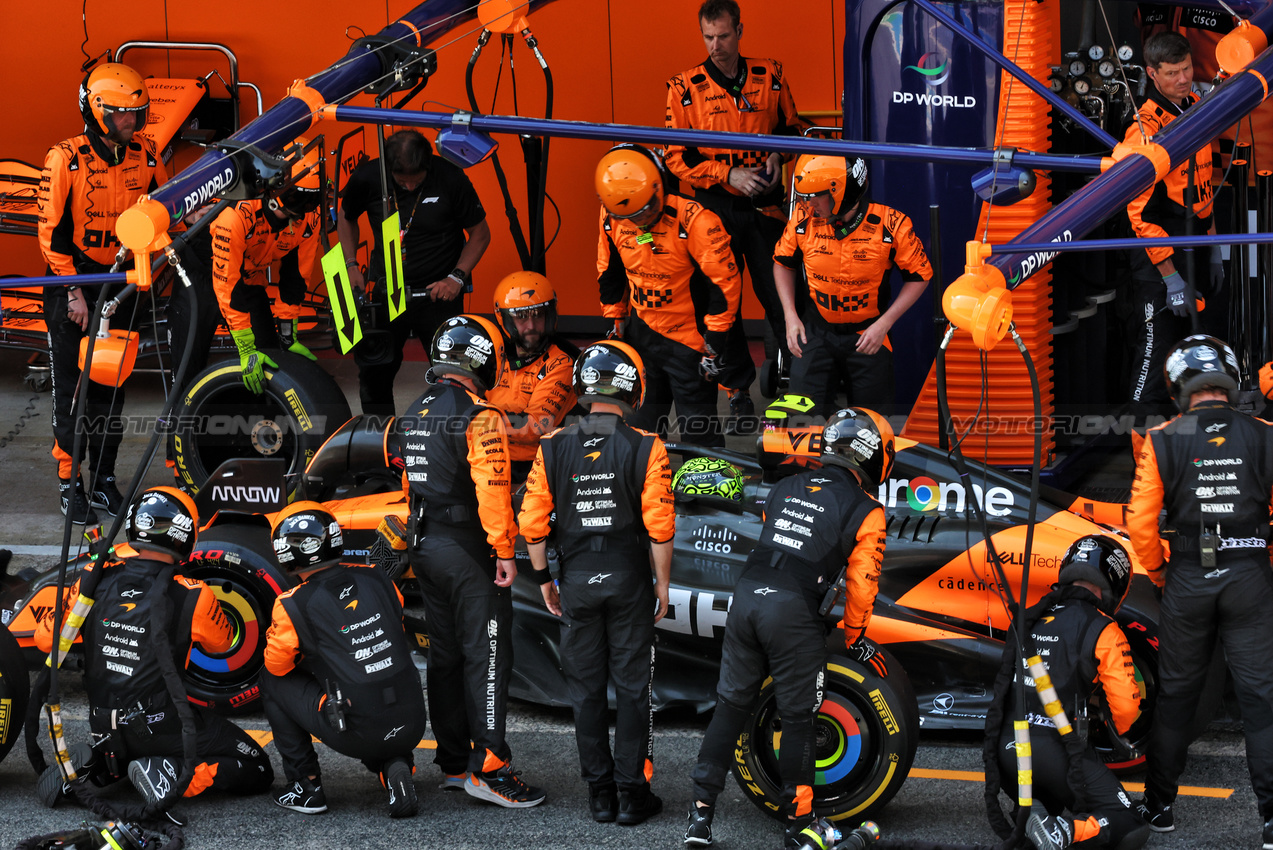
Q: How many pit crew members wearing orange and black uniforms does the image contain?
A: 14